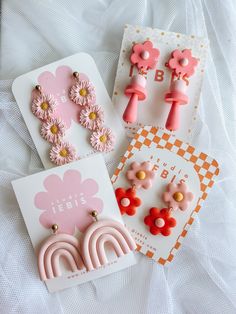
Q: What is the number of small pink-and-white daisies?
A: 6